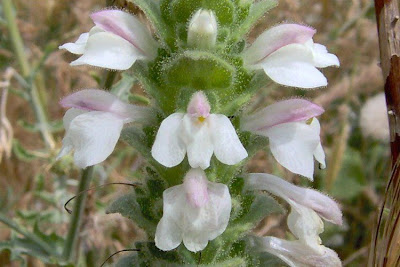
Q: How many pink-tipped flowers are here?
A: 7